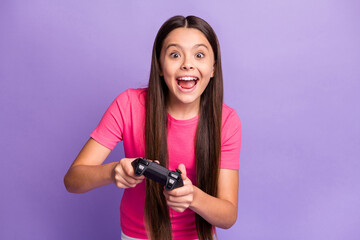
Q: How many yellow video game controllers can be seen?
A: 0